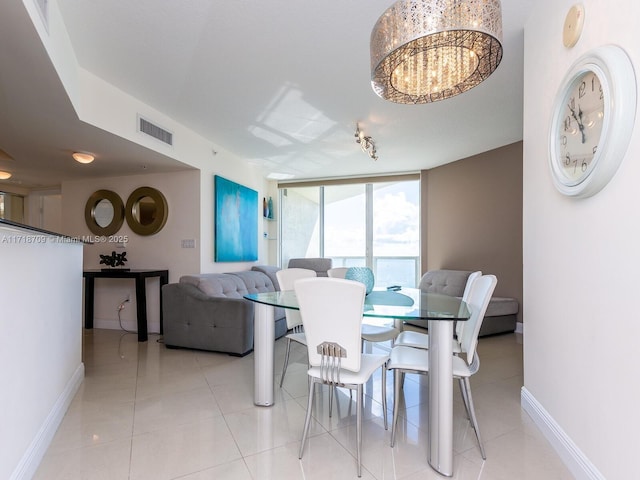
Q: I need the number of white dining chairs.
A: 5